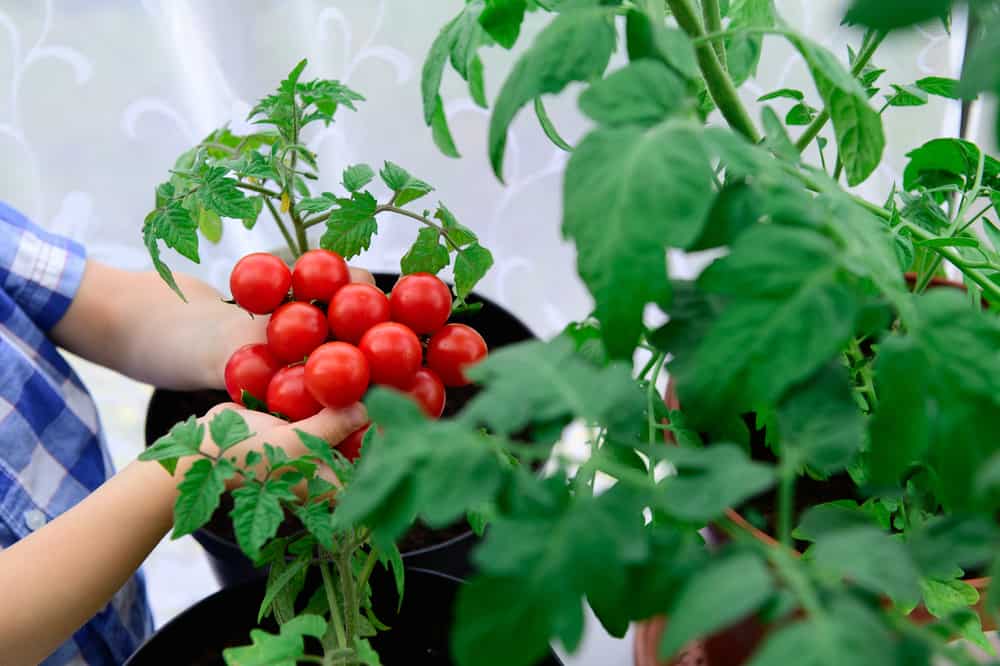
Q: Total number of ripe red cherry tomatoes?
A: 12